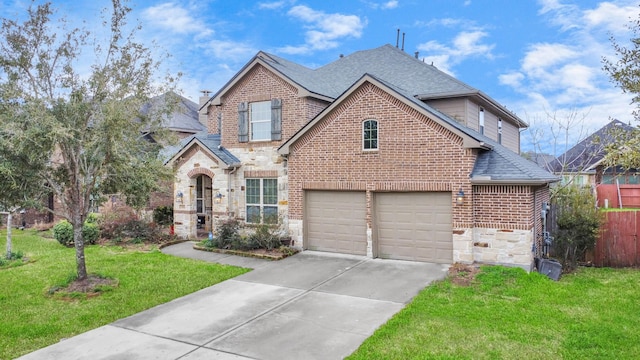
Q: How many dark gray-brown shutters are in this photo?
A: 2